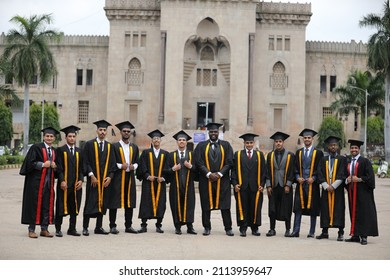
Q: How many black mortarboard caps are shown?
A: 12